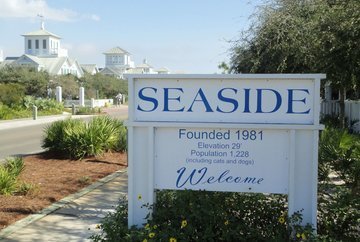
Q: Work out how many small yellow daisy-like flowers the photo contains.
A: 12